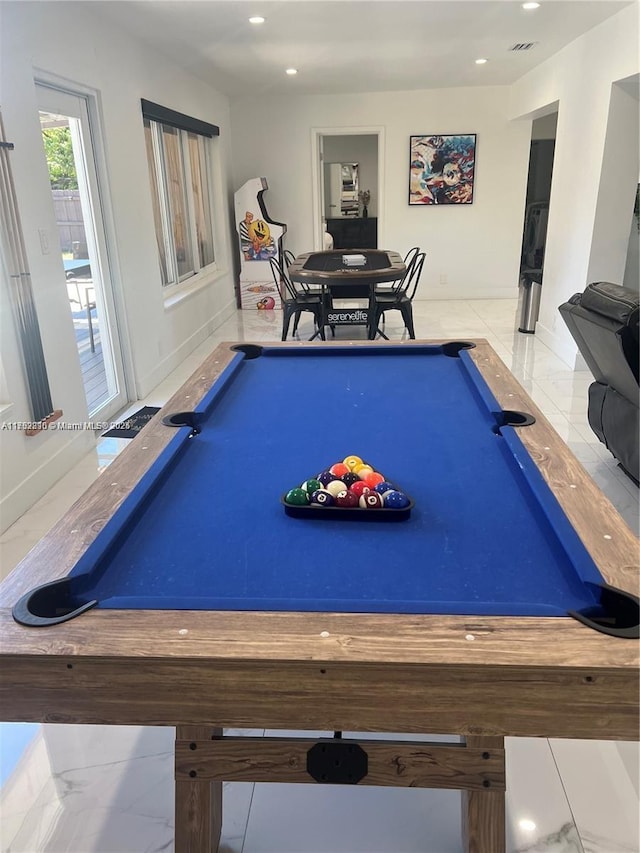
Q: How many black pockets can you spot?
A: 6